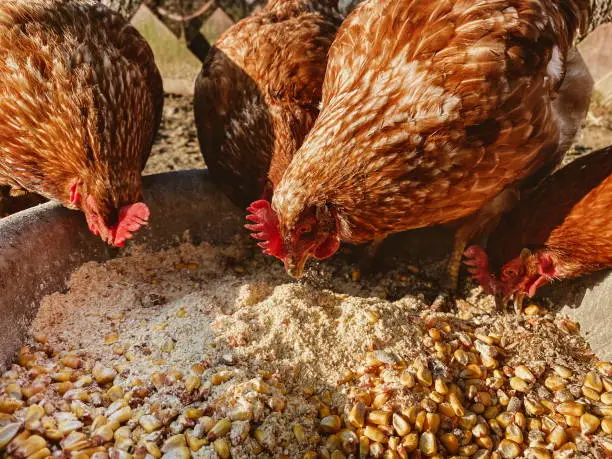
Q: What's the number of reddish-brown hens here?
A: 4